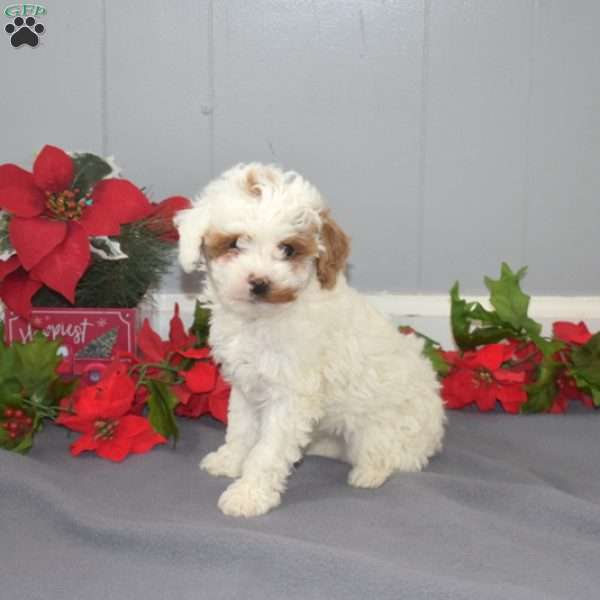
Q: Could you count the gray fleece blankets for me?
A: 1